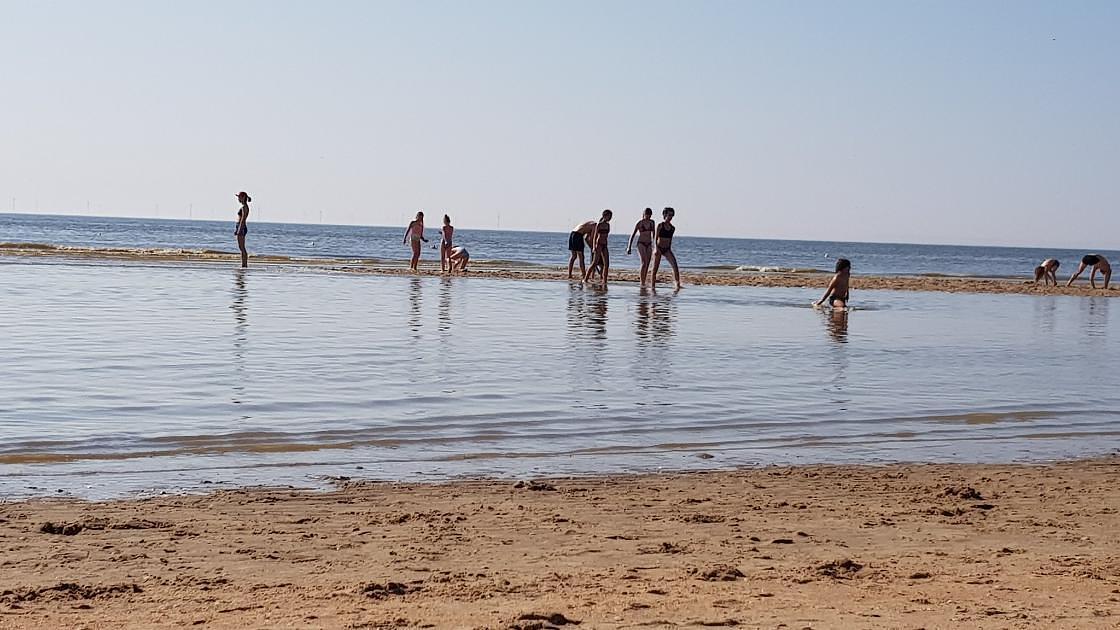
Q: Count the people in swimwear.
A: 11